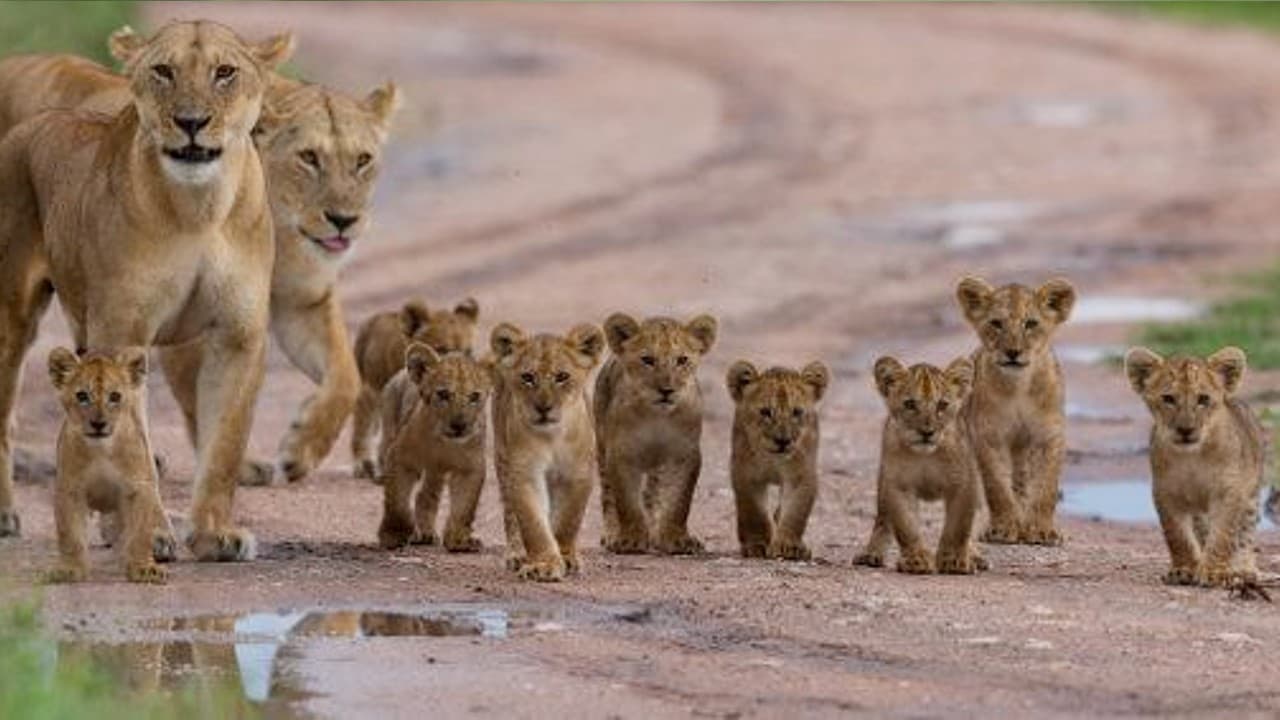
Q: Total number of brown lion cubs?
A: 9